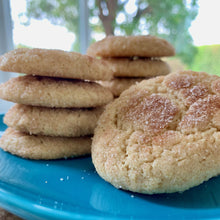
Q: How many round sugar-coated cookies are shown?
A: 8